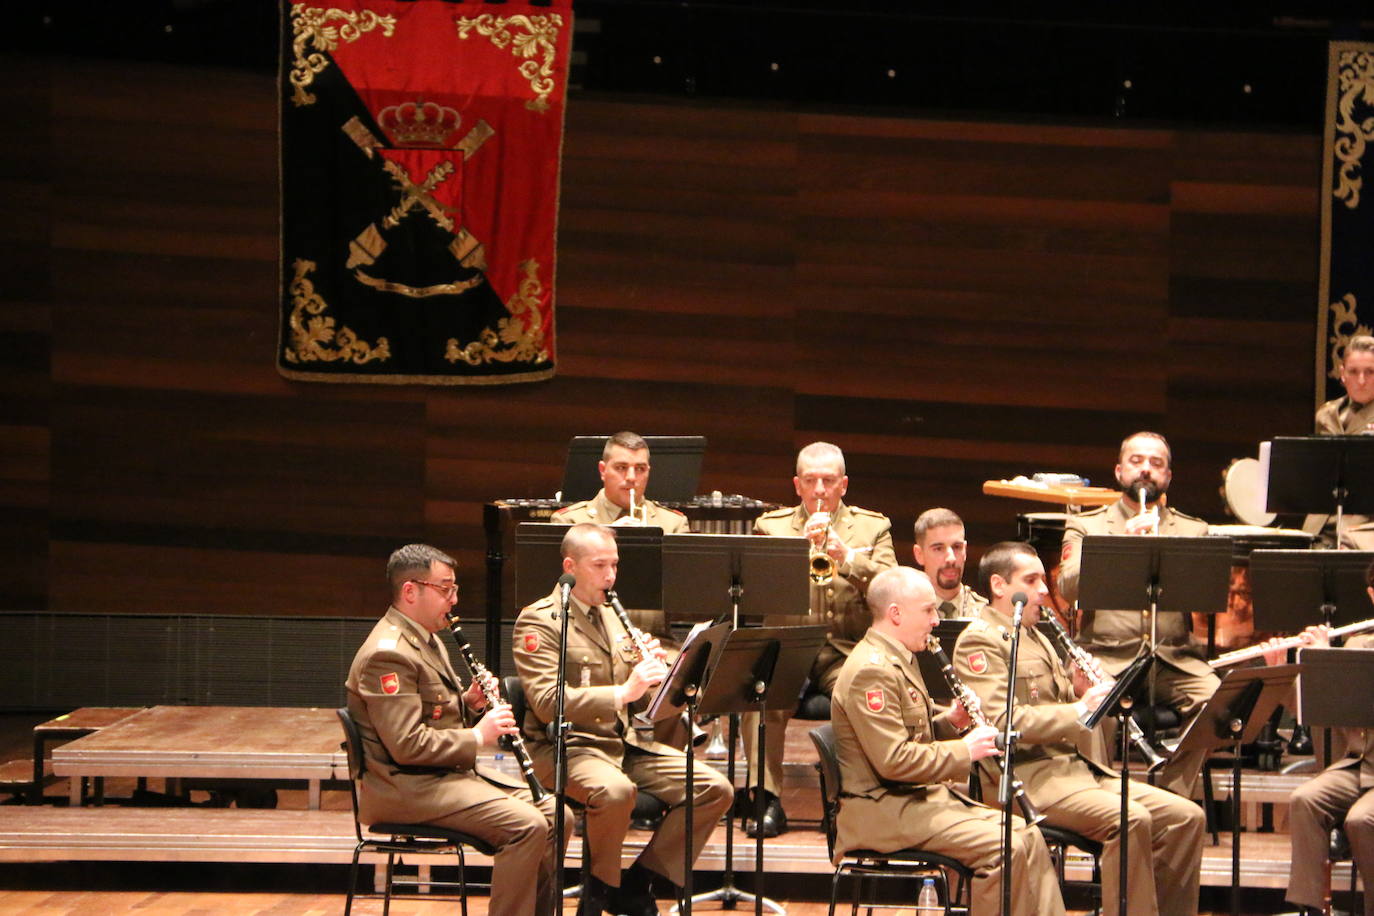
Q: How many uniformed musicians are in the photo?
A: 10